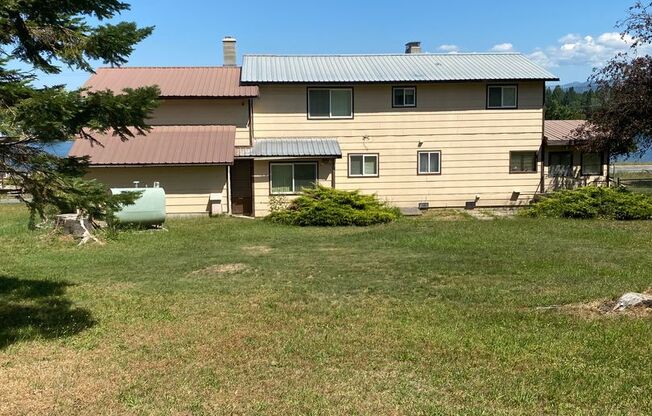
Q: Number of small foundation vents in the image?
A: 2